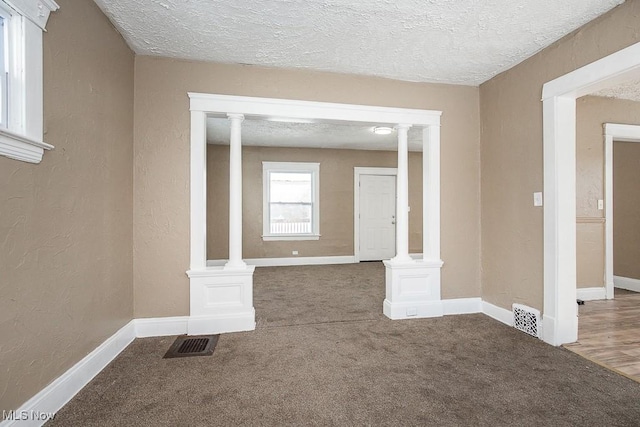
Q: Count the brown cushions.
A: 0